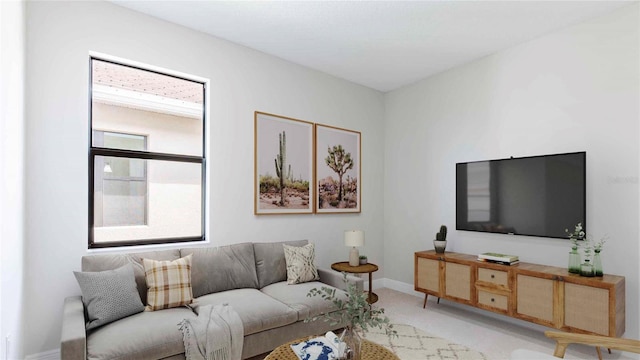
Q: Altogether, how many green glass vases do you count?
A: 3